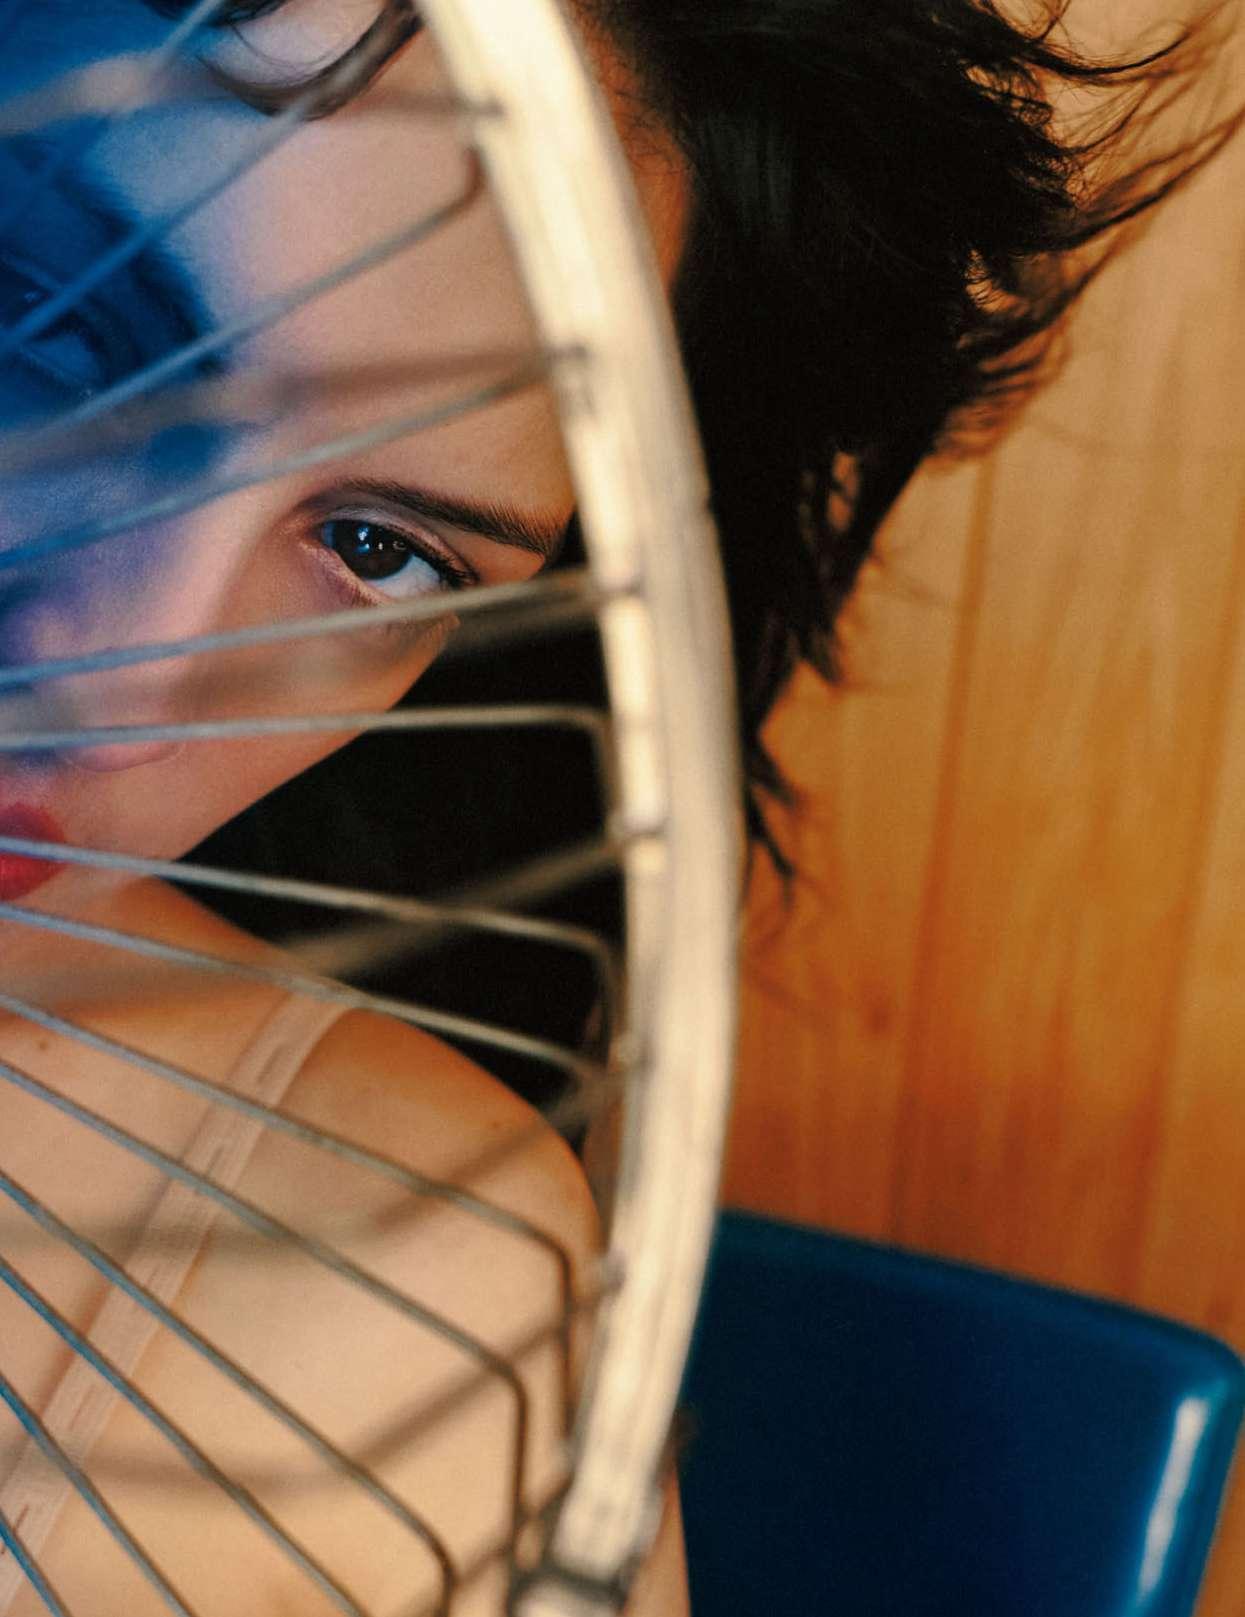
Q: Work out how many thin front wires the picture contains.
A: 14